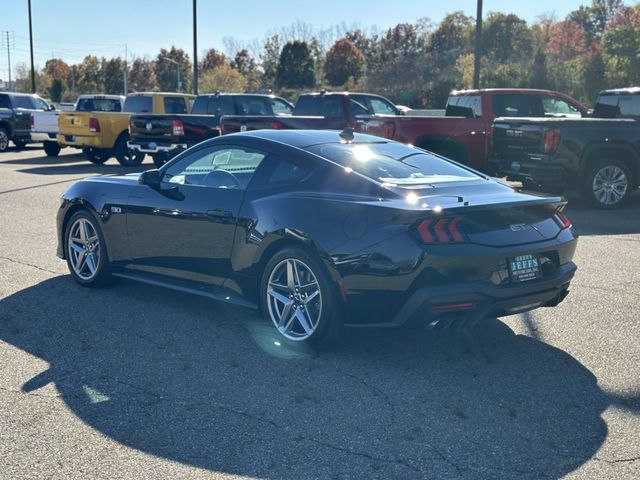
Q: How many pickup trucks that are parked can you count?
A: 7